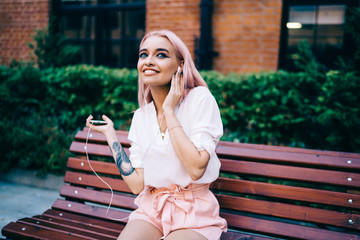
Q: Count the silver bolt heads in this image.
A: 14